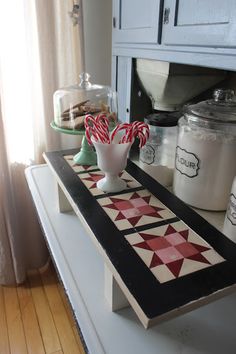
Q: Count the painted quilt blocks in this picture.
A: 4